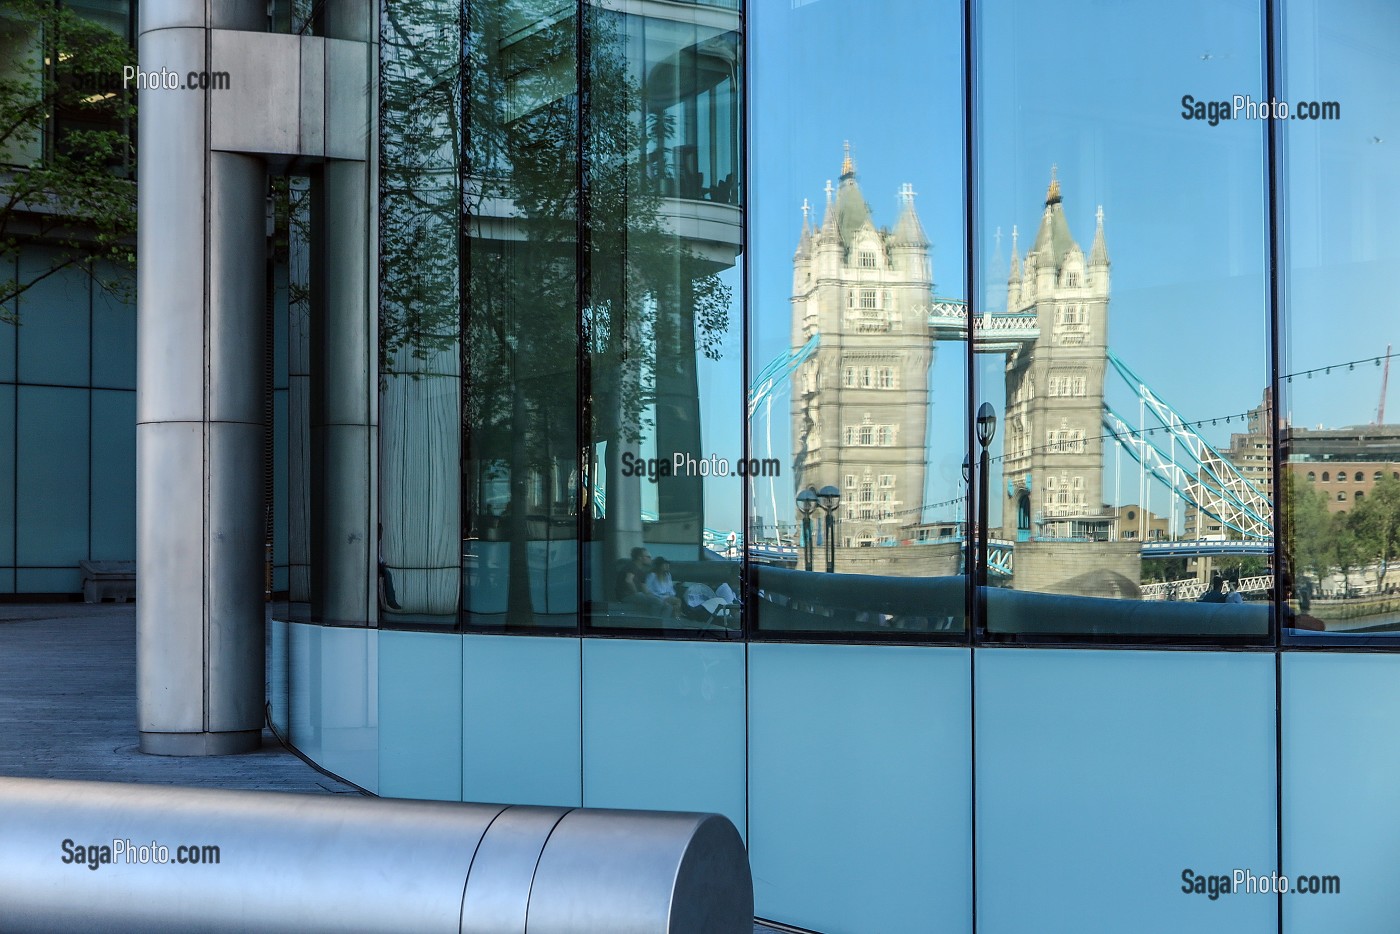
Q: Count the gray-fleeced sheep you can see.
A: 0